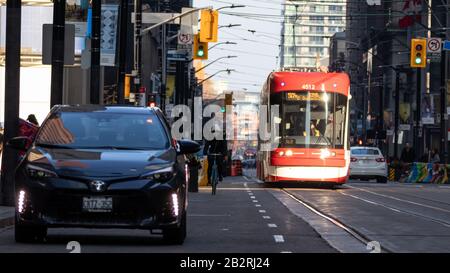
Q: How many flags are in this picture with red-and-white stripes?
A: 1